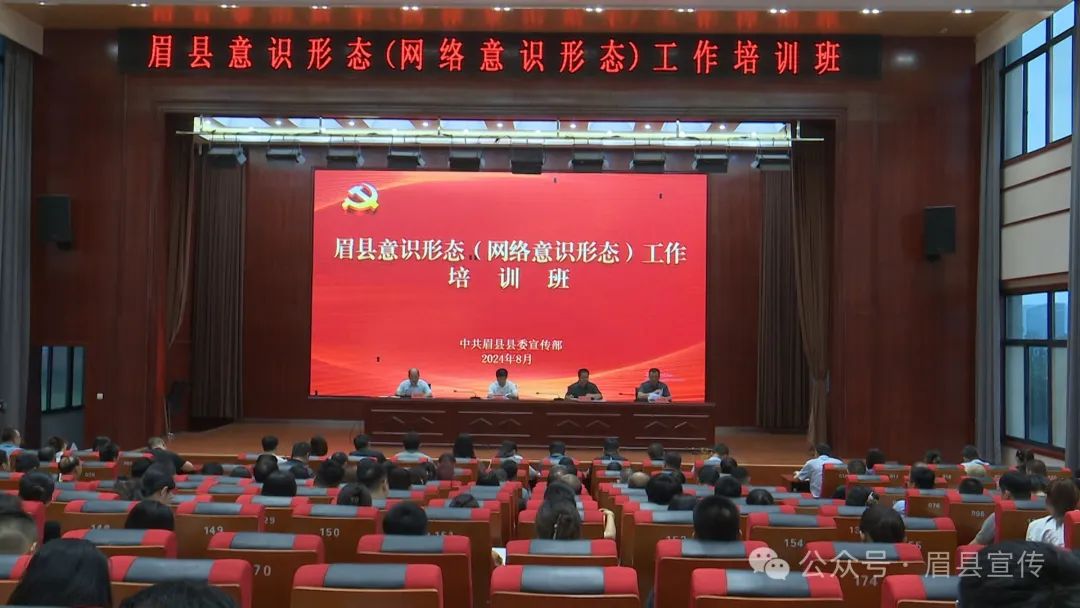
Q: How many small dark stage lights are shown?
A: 10